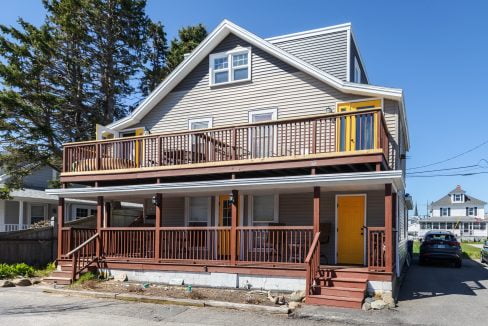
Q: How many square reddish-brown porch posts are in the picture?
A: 6